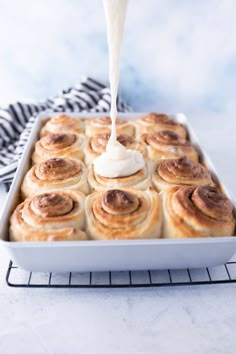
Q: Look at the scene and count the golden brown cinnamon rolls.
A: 12